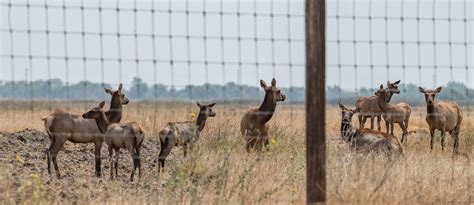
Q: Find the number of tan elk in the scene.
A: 8